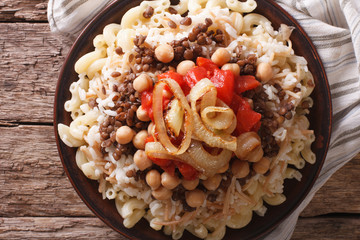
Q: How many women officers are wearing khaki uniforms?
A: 0